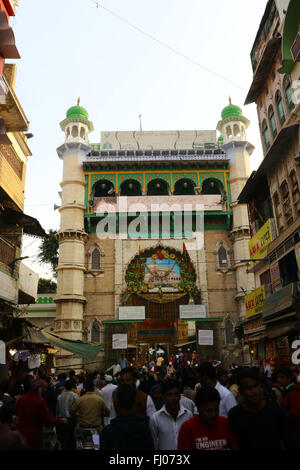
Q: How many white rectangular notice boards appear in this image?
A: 4